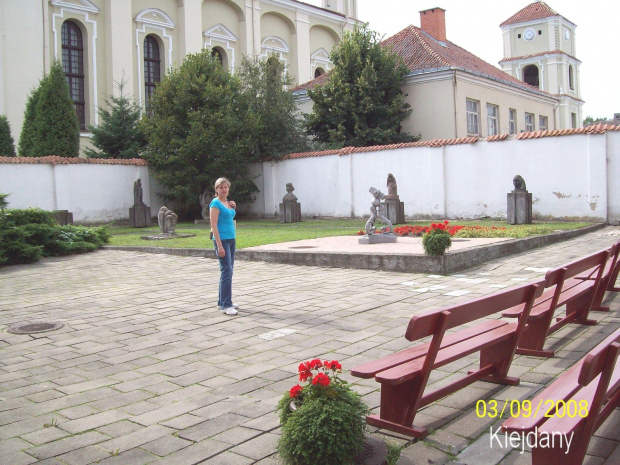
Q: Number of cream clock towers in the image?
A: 1